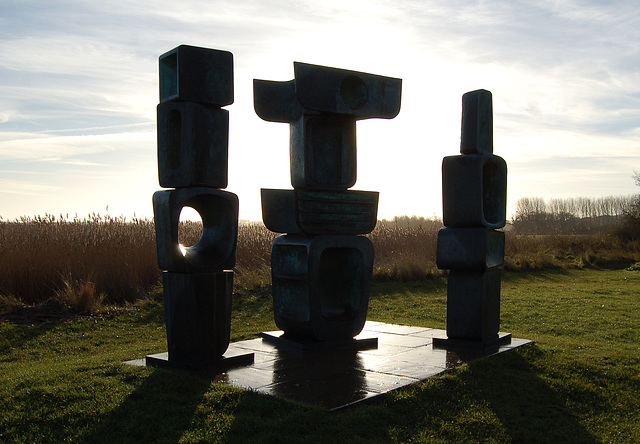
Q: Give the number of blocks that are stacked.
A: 12